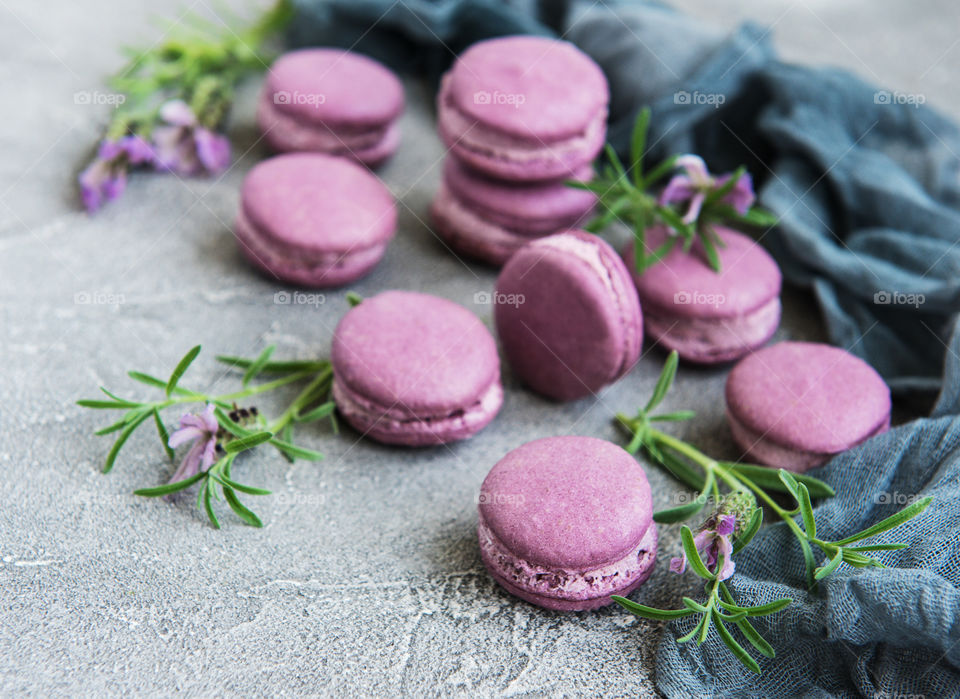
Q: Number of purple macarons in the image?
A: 9